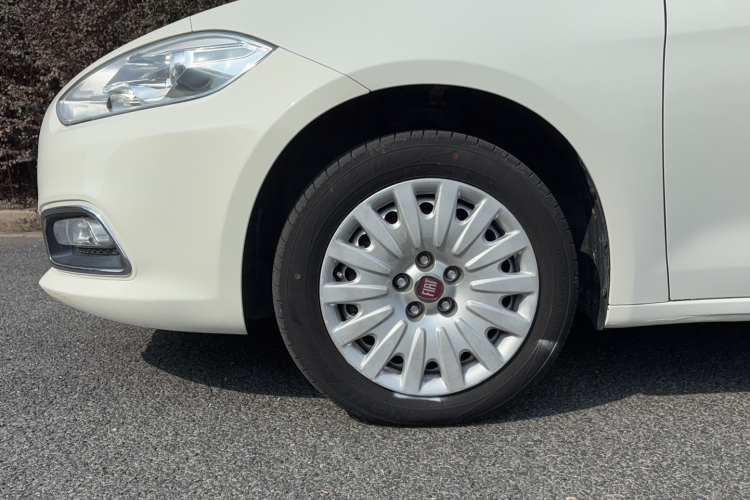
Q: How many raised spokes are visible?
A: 14